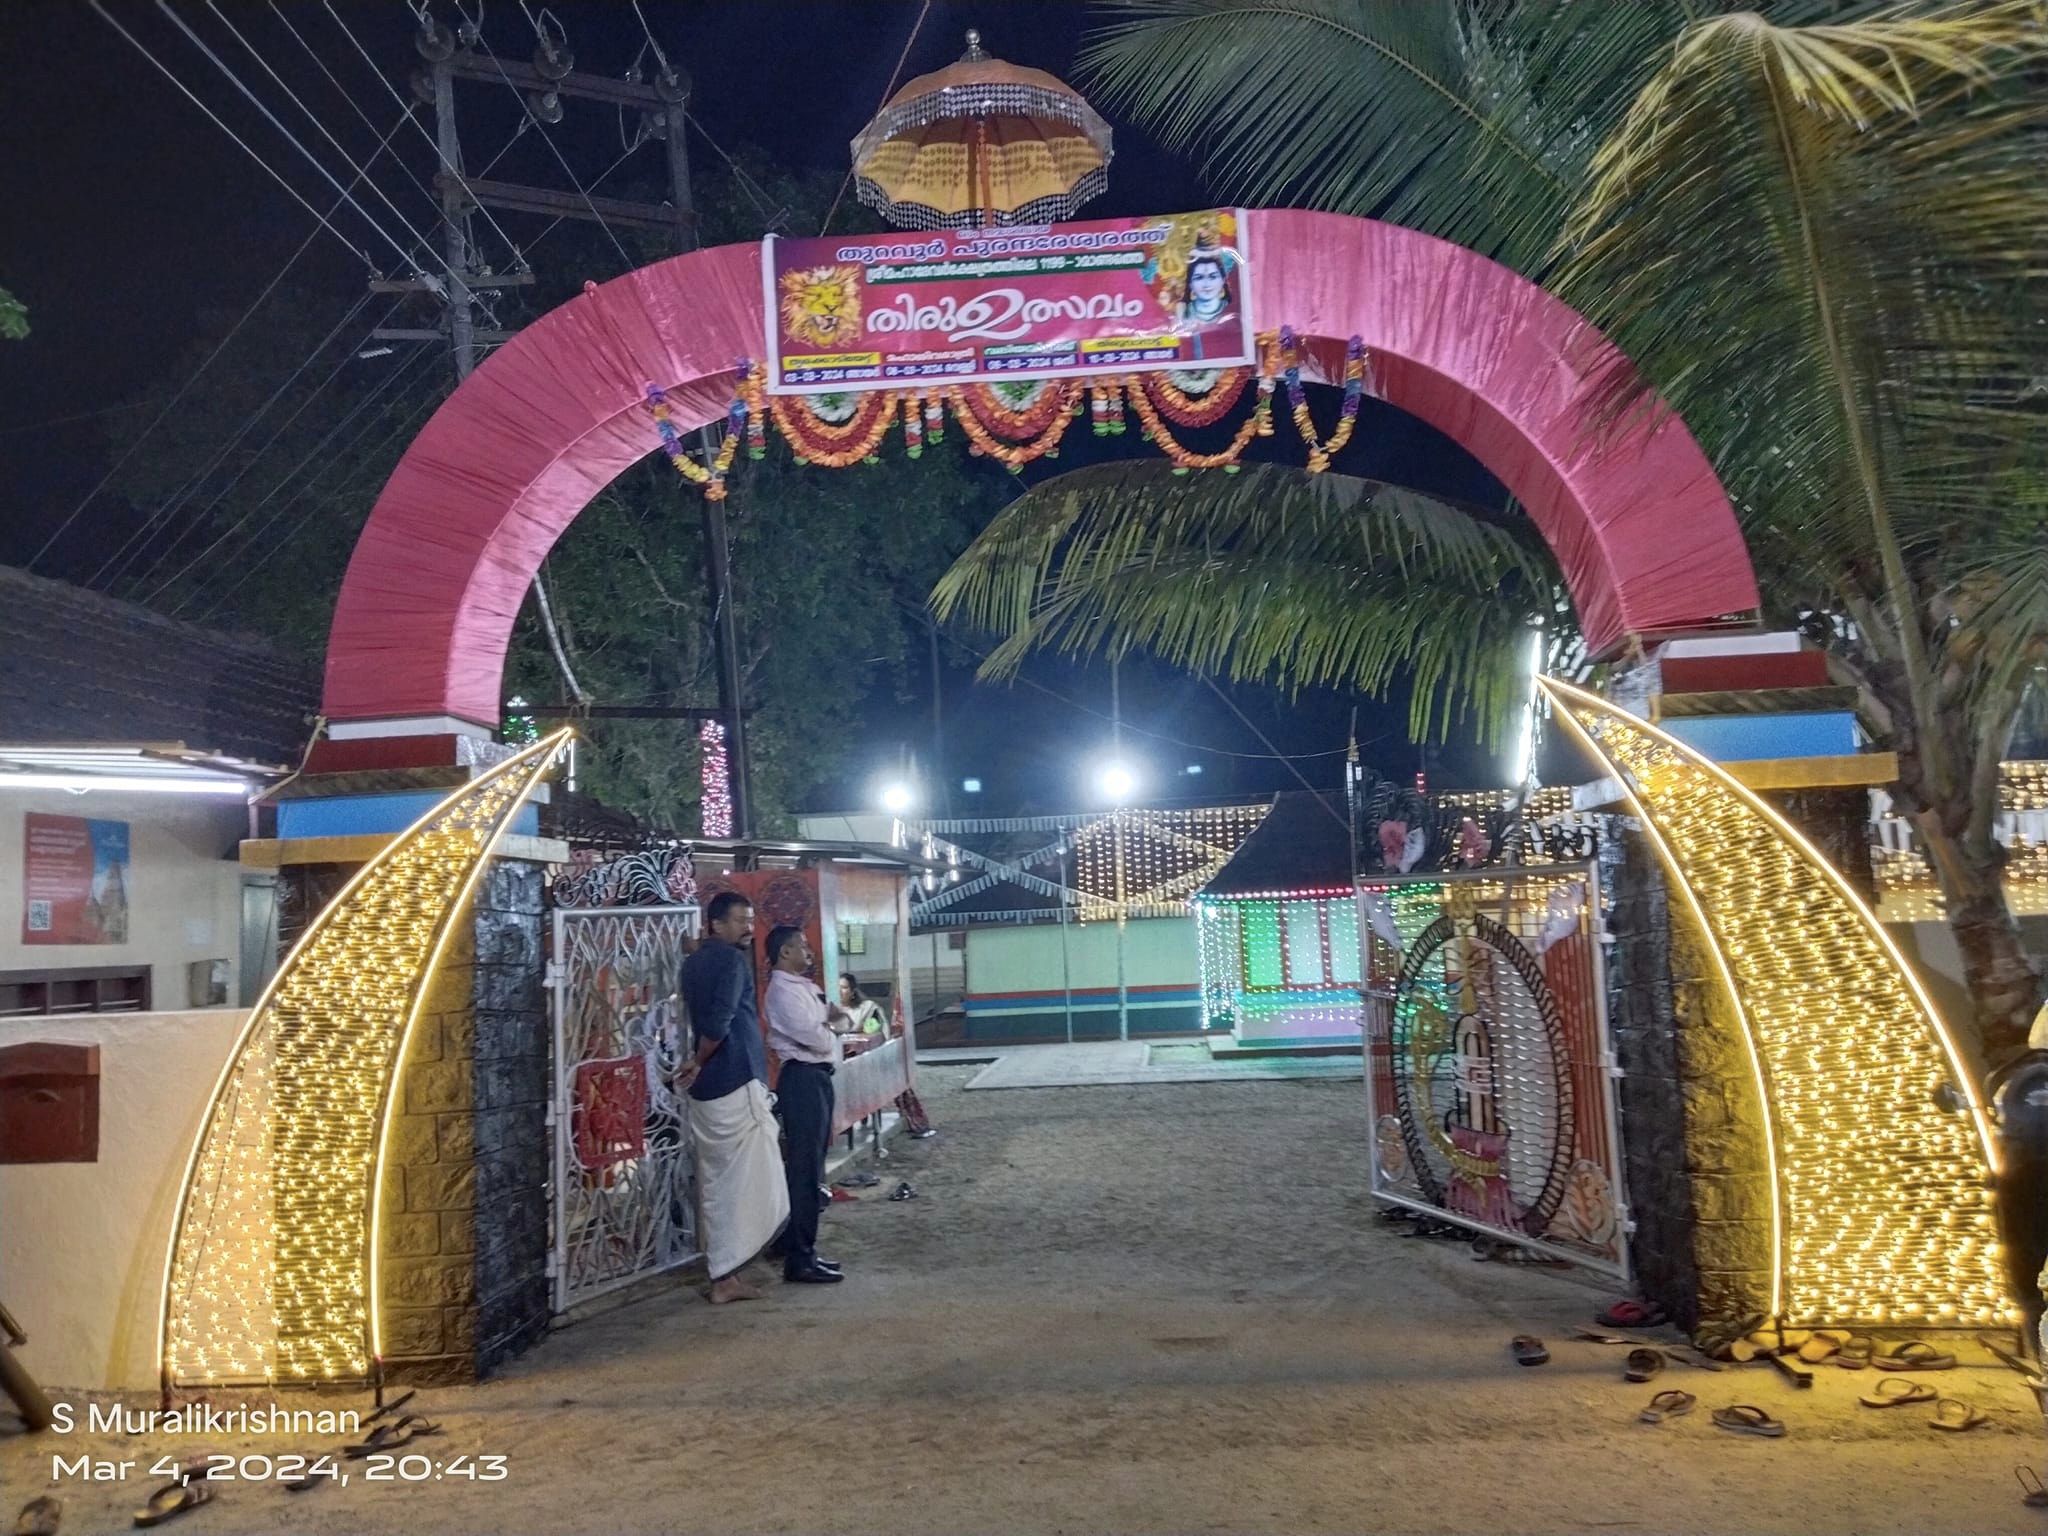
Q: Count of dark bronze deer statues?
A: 0